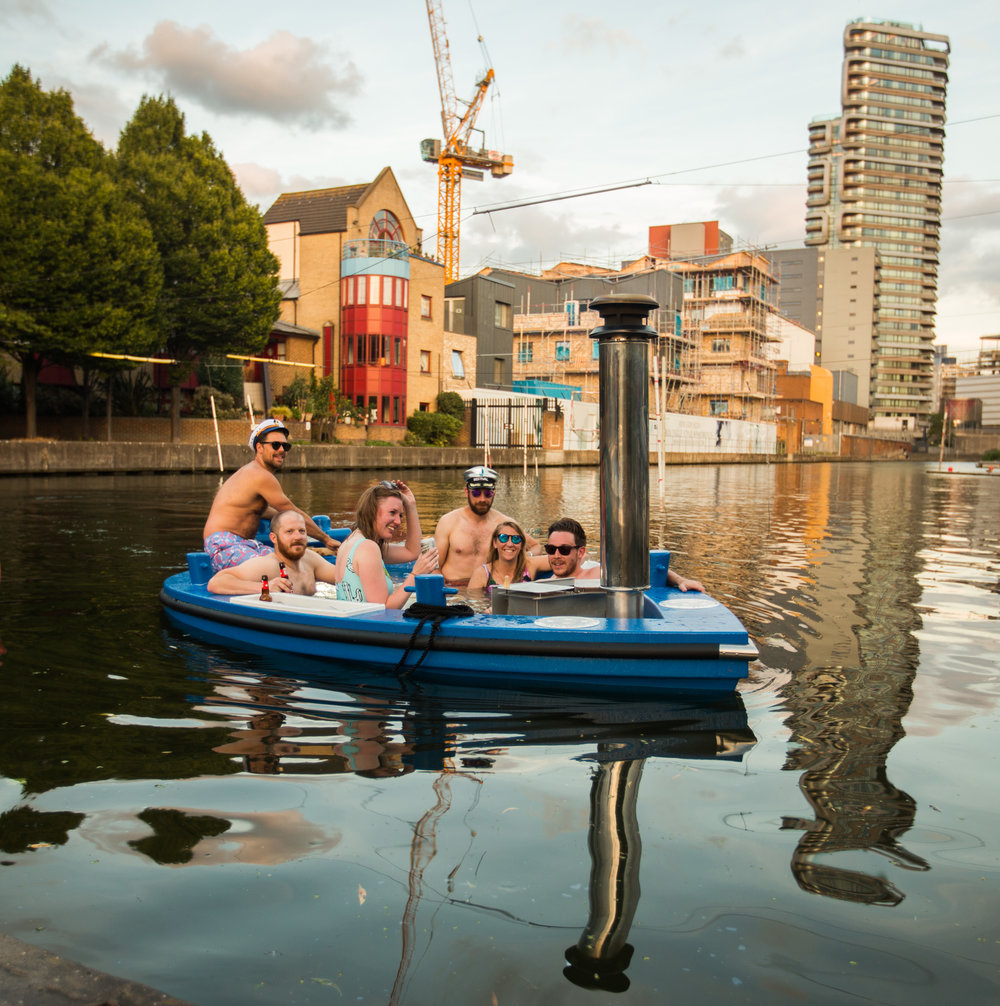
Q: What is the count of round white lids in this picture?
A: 2